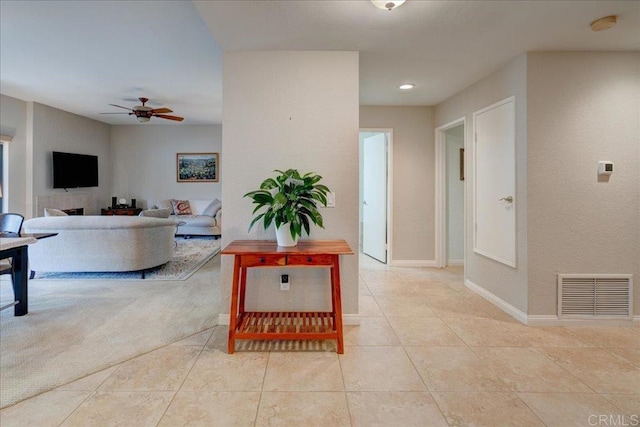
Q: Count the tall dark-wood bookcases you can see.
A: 0